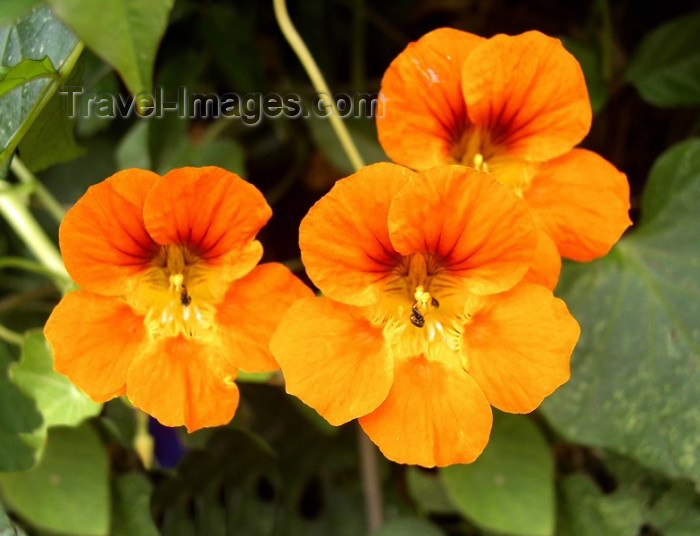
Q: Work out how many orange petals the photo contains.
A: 14